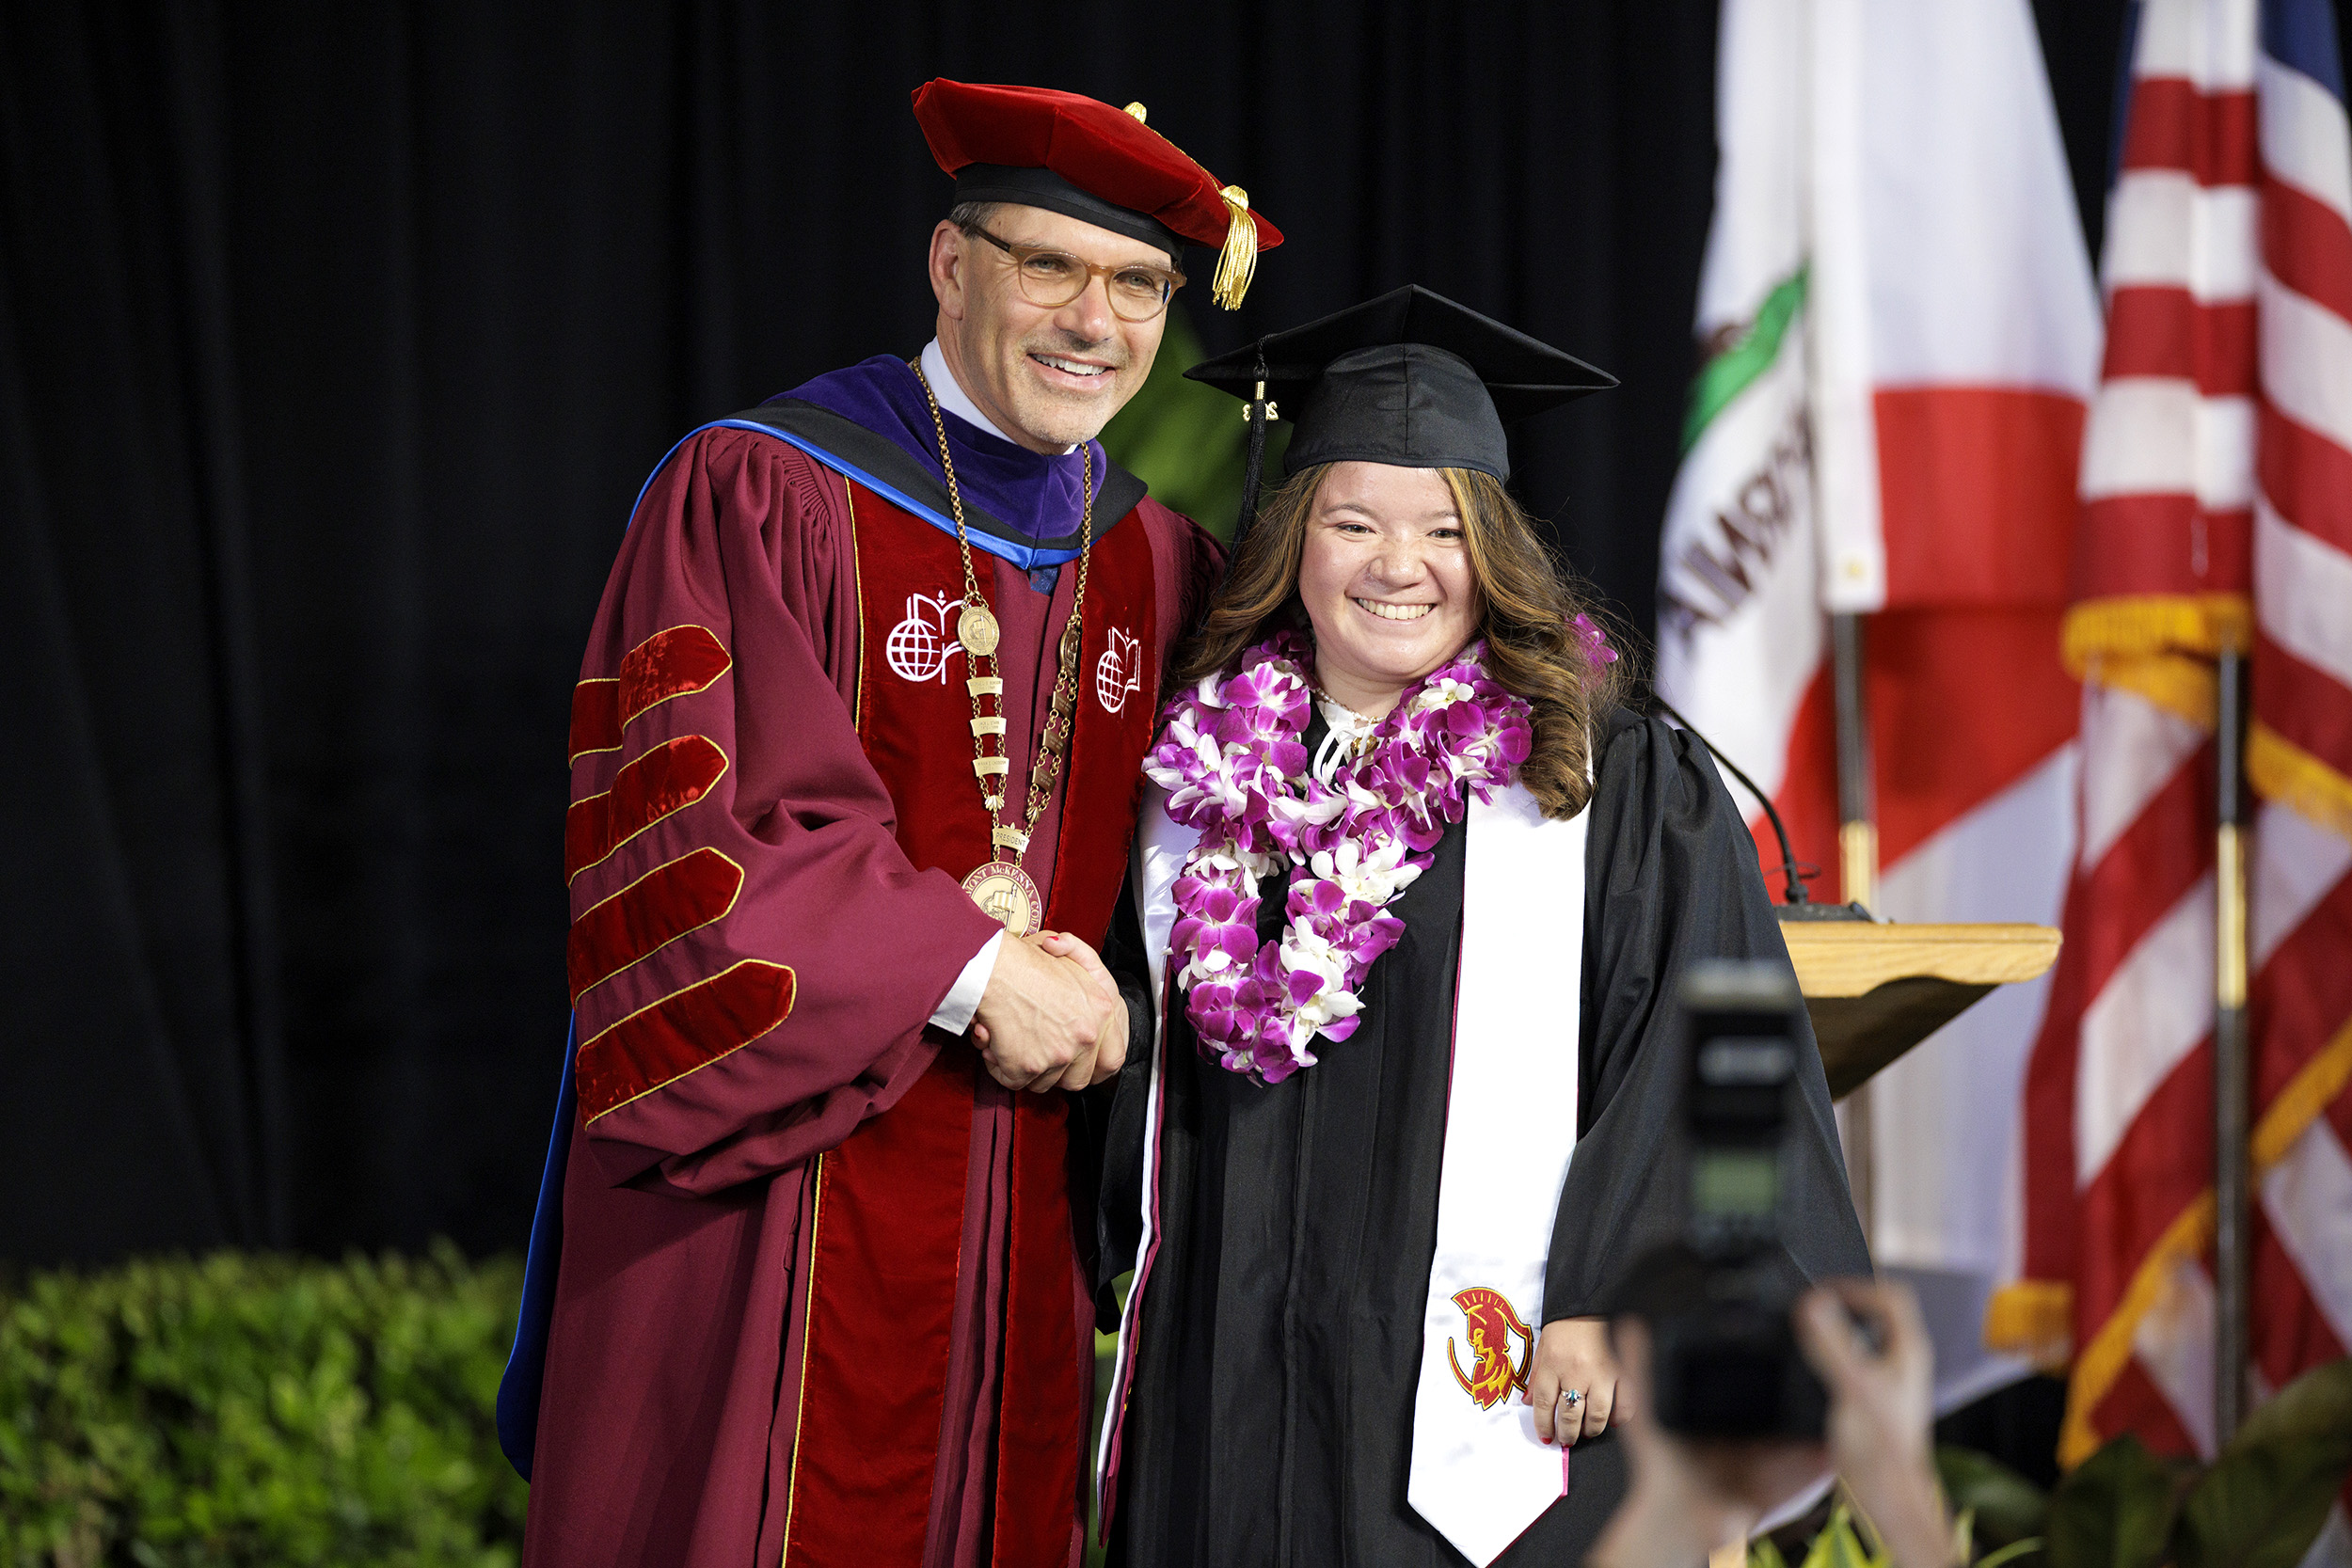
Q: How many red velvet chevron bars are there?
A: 4